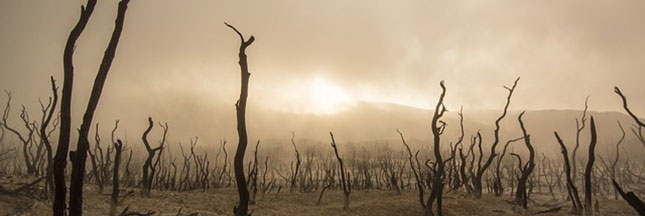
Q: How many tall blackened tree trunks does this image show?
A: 3